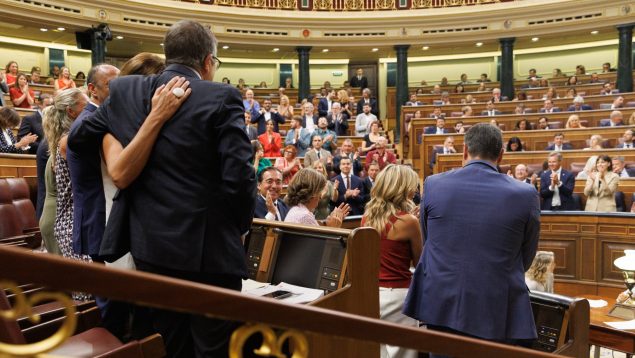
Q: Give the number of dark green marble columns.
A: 5